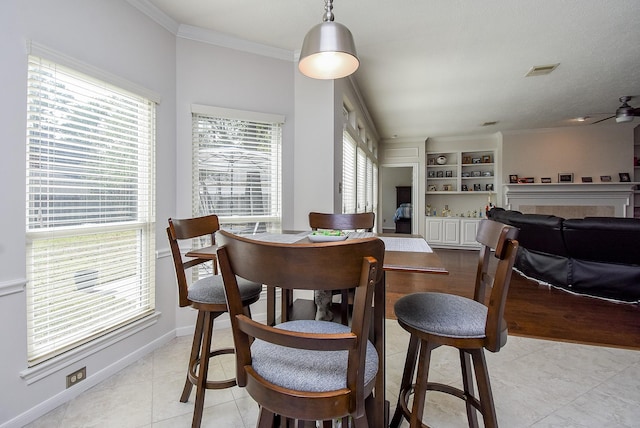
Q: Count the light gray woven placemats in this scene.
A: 3